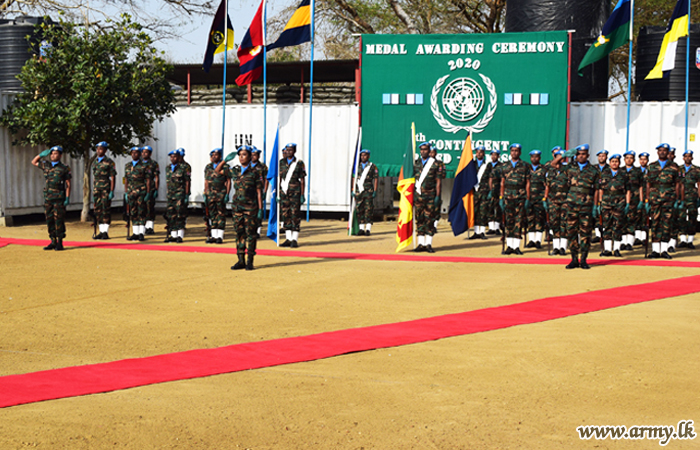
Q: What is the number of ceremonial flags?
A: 9